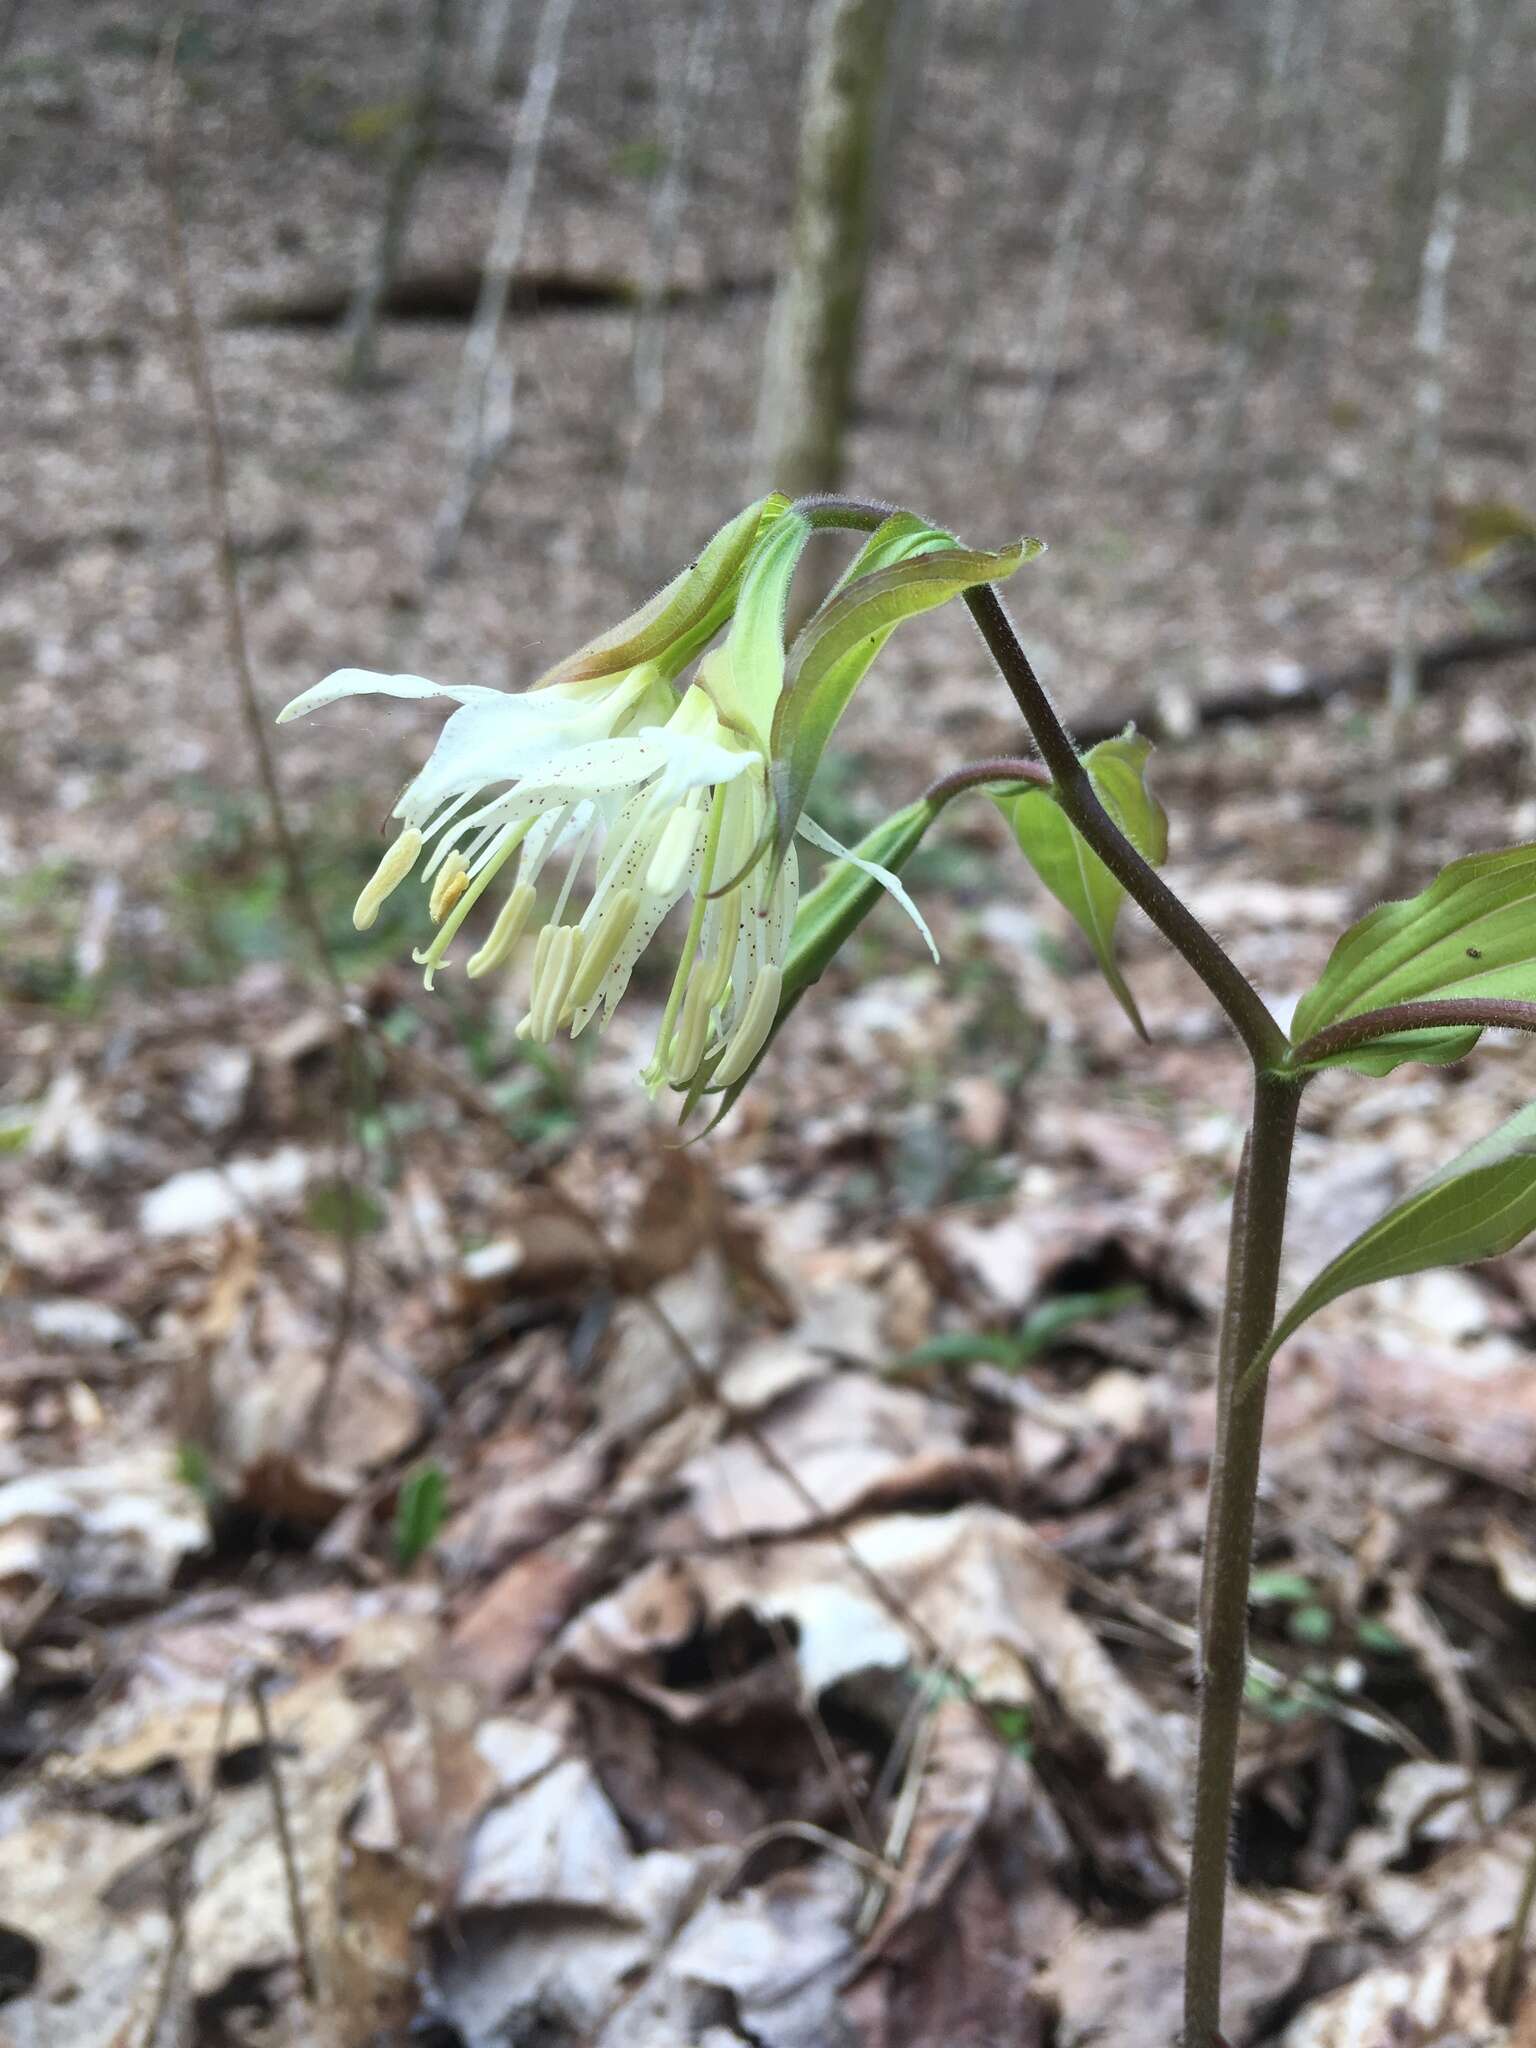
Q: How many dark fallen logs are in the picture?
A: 2